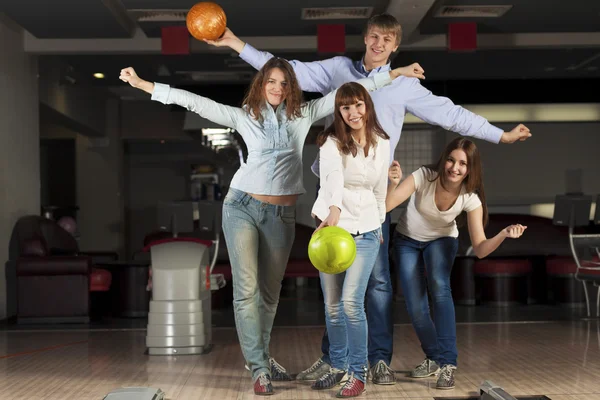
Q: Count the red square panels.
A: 3